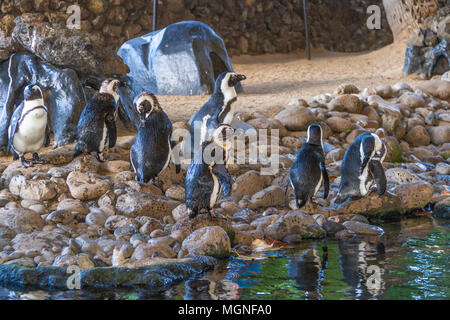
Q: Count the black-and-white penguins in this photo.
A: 7